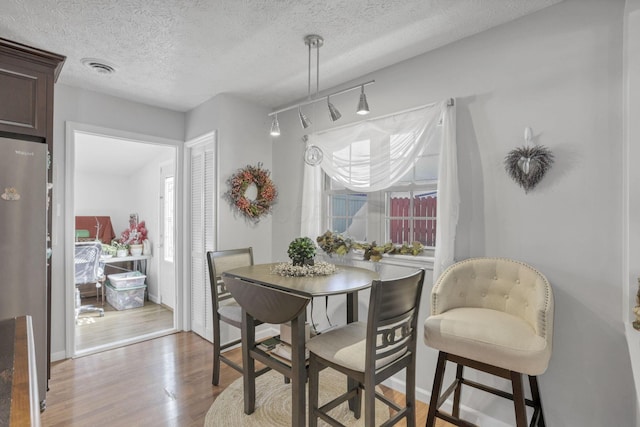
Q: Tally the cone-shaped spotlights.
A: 4